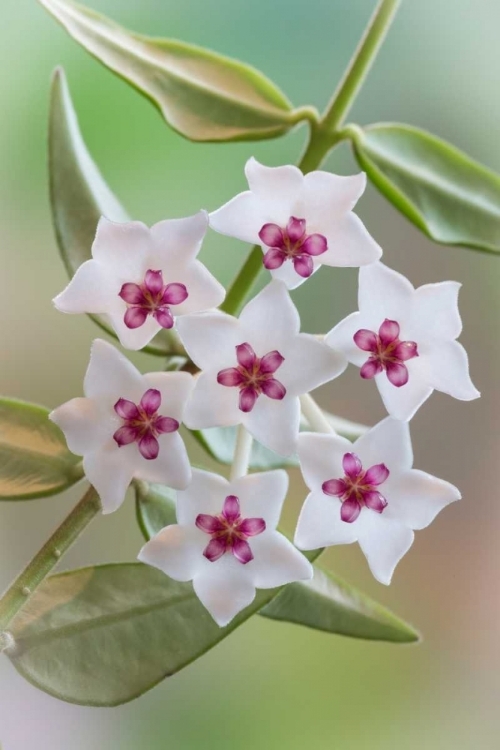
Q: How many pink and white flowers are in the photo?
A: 7